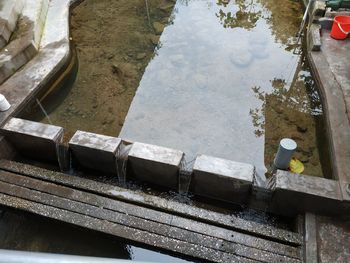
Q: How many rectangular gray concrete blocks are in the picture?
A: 5